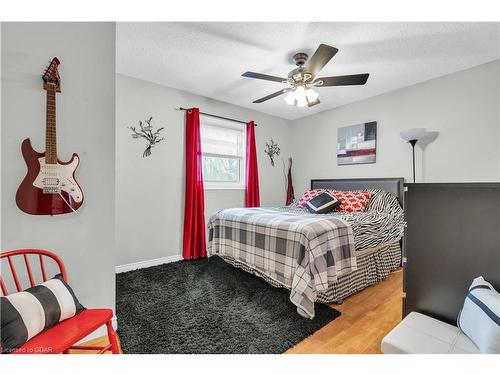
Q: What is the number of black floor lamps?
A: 1